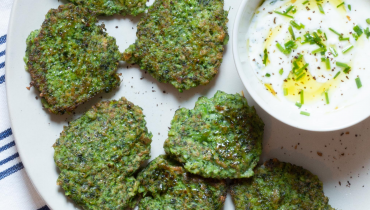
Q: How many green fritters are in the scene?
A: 7